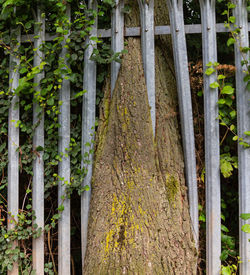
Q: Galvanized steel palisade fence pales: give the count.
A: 9